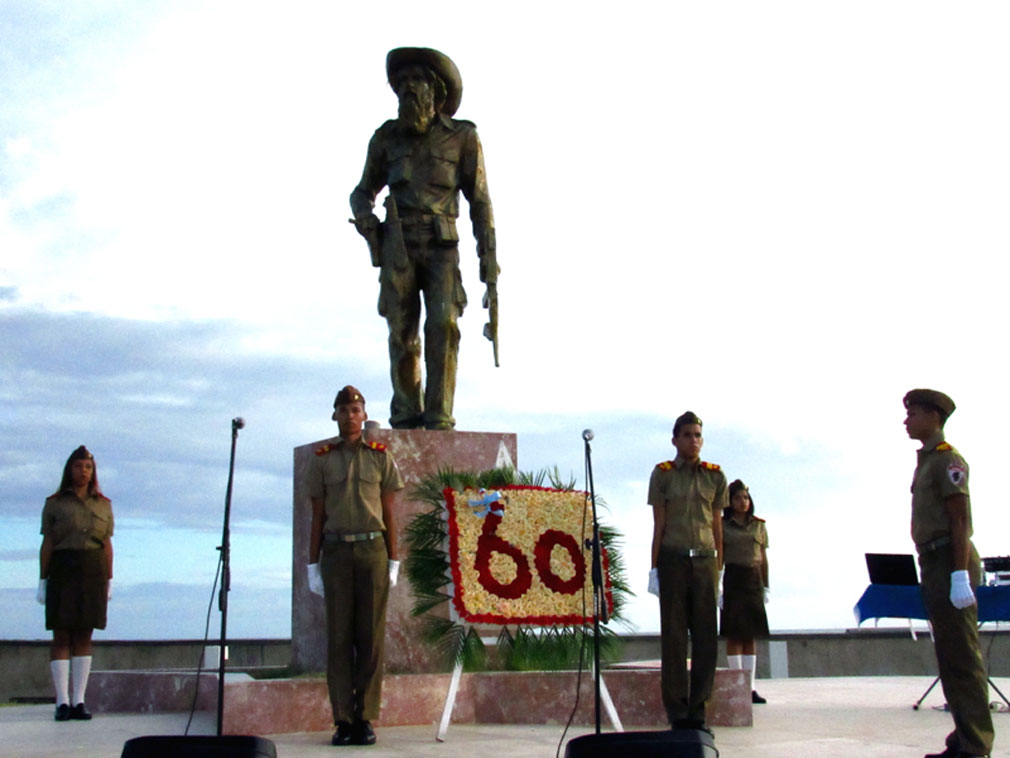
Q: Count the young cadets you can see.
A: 5